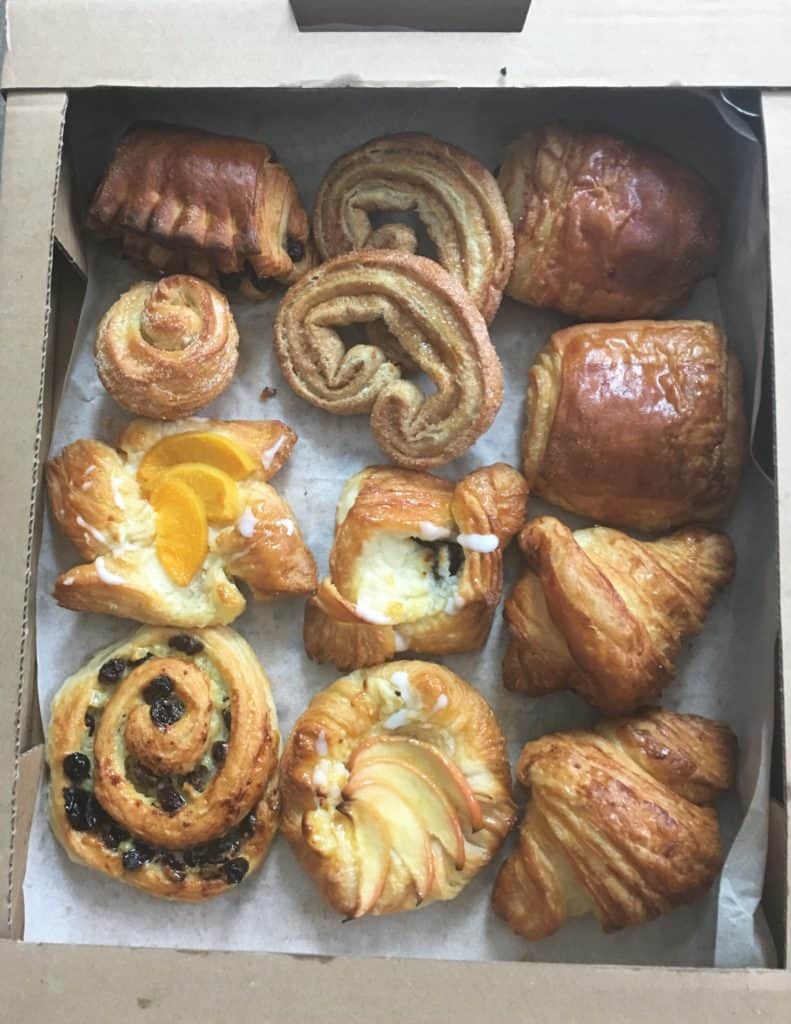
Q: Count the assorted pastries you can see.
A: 12